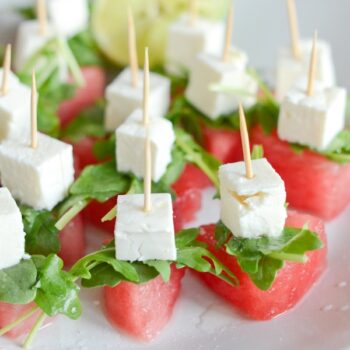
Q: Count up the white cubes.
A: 13